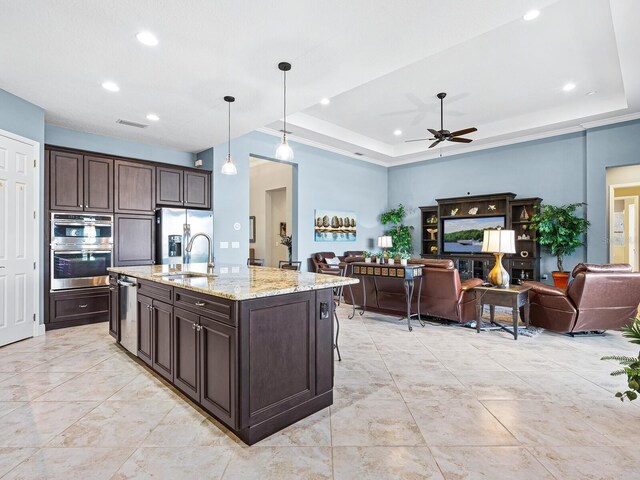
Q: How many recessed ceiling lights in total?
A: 7